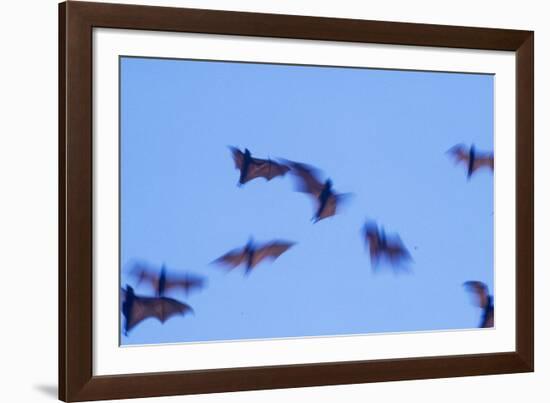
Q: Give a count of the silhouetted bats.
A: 8